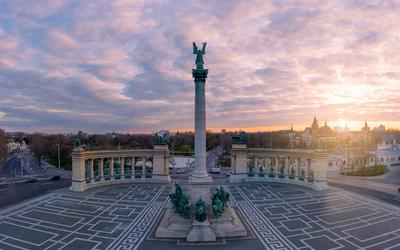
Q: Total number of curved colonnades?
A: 2